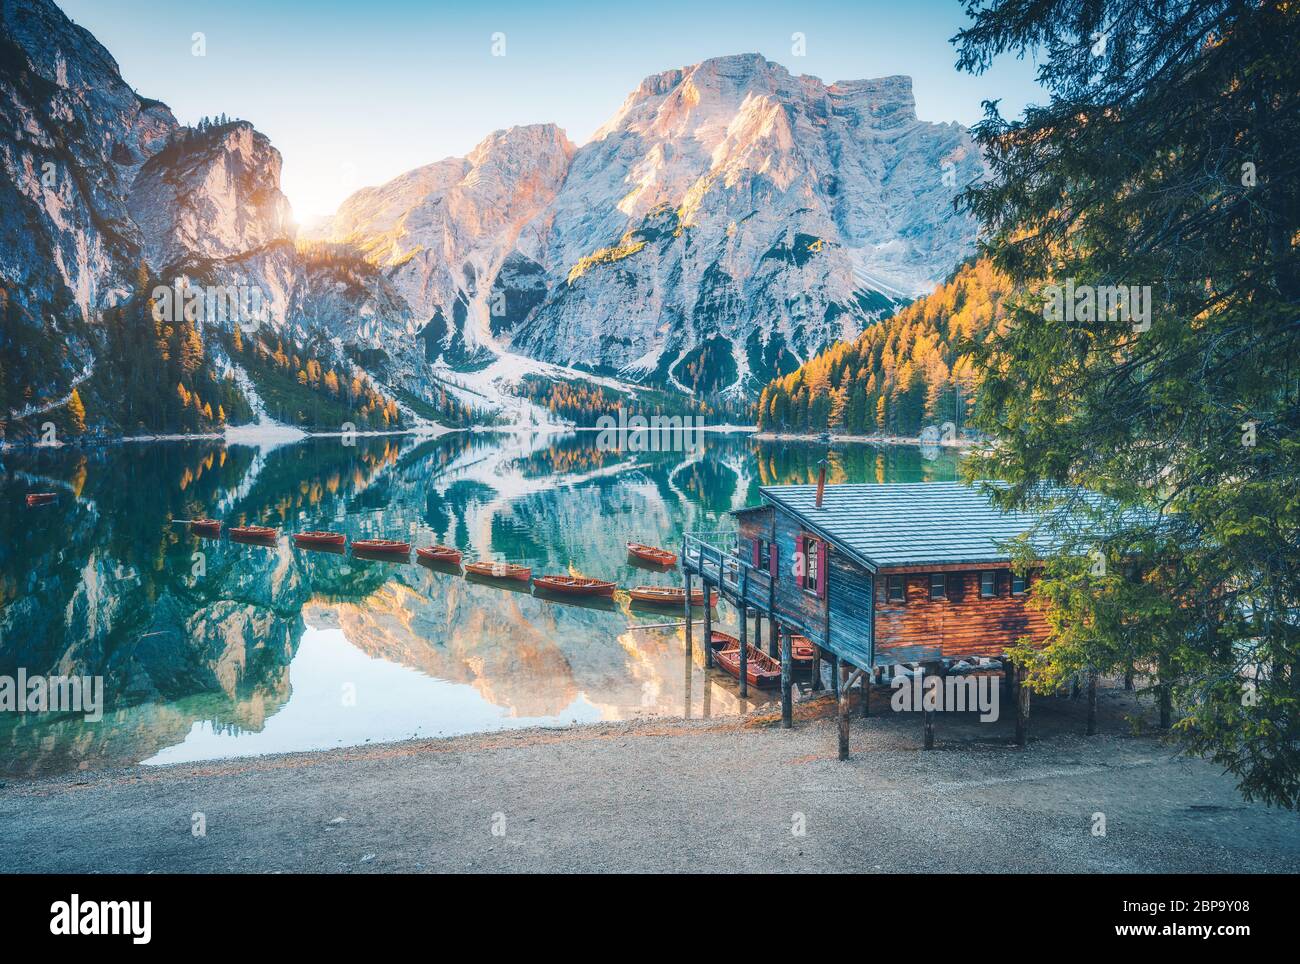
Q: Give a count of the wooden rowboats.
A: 12